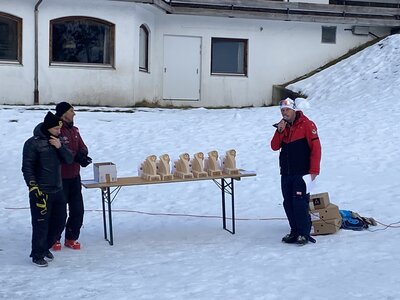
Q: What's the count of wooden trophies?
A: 6